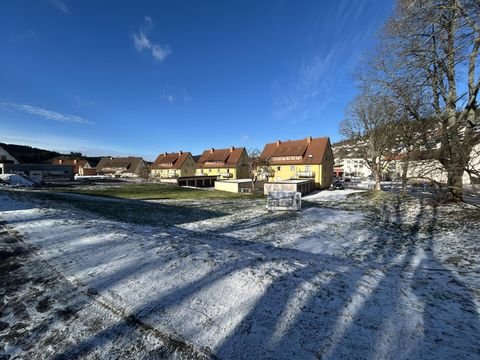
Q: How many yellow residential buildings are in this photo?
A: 3